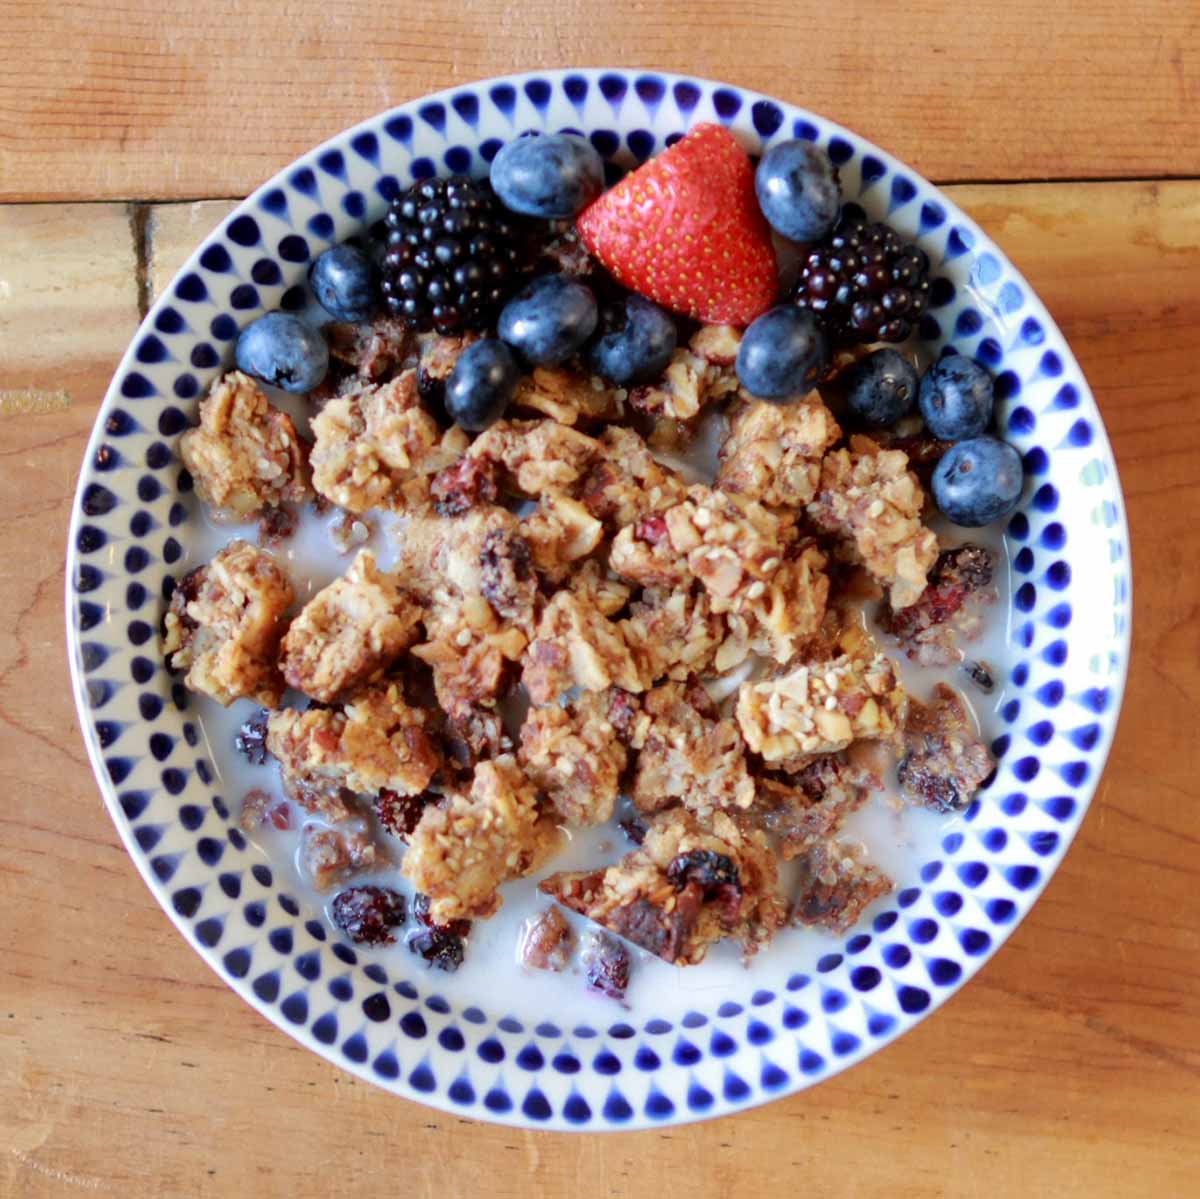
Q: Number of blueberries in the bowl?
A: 11